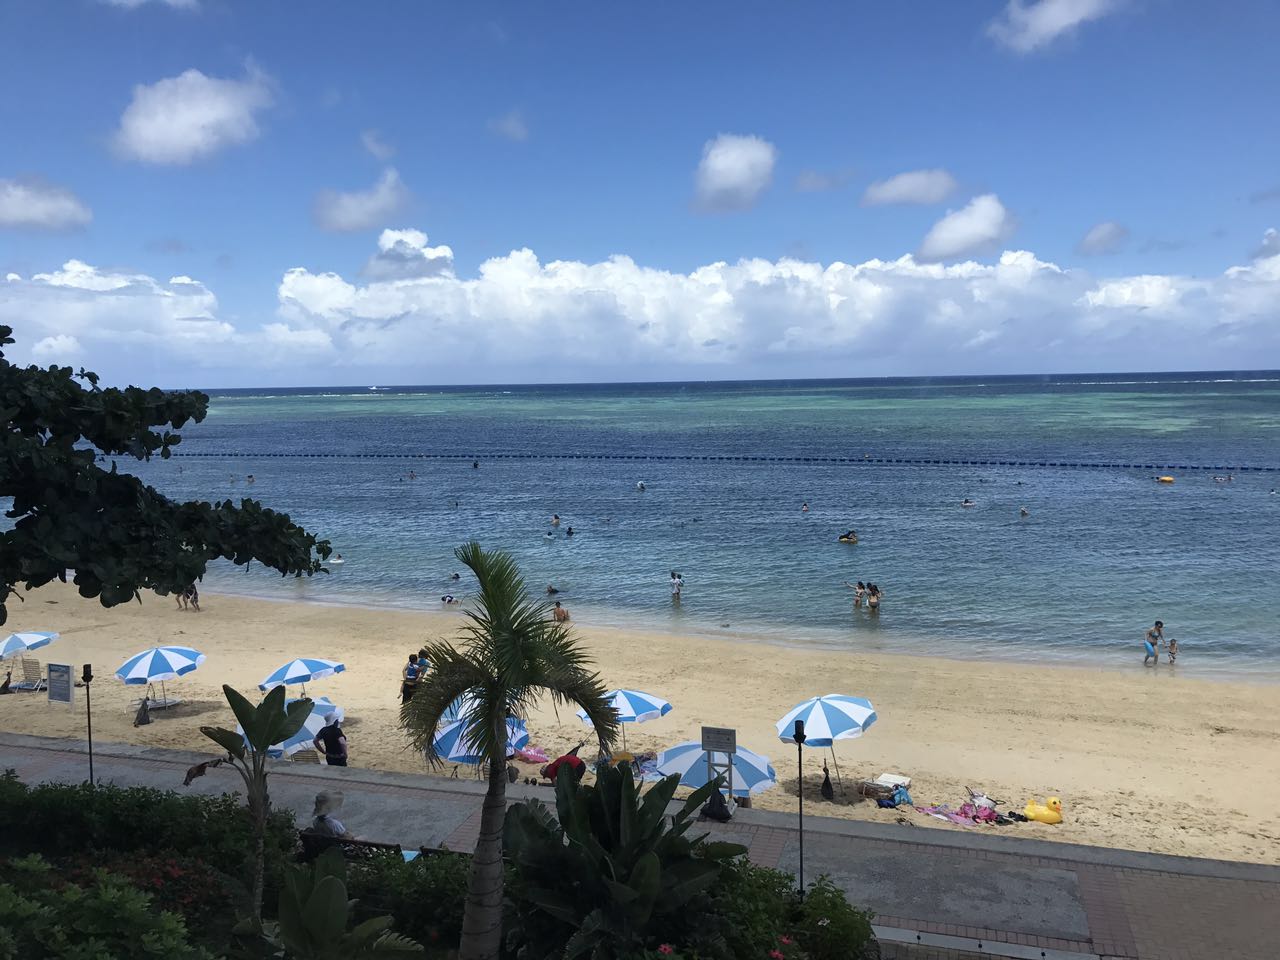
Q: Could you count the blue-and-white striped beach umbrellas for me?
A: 9